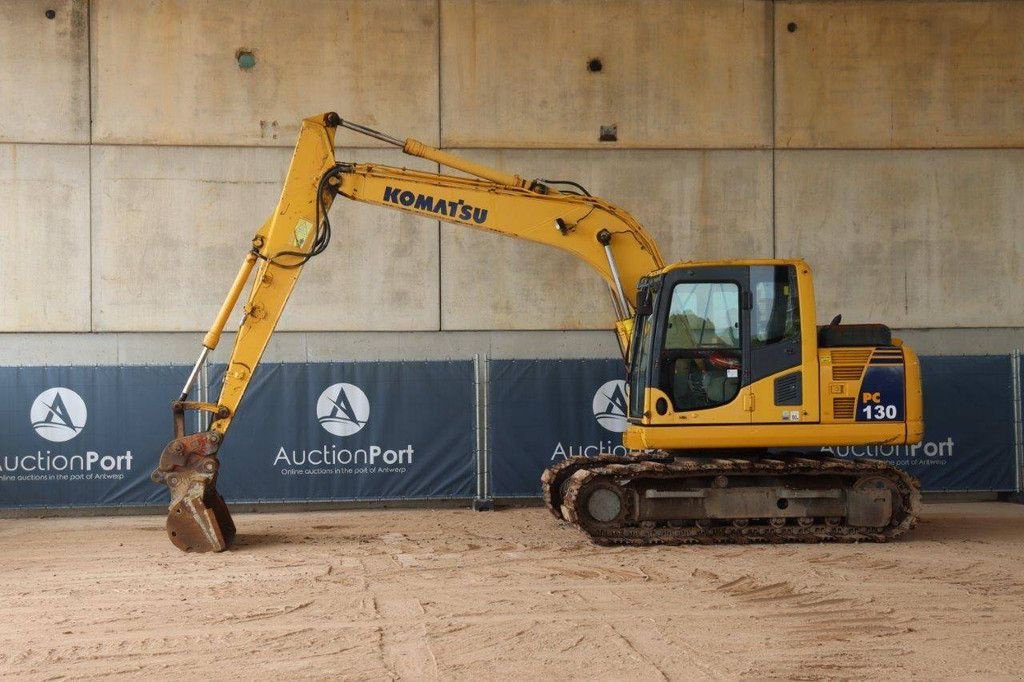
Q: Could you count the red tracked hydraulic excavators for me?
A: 0